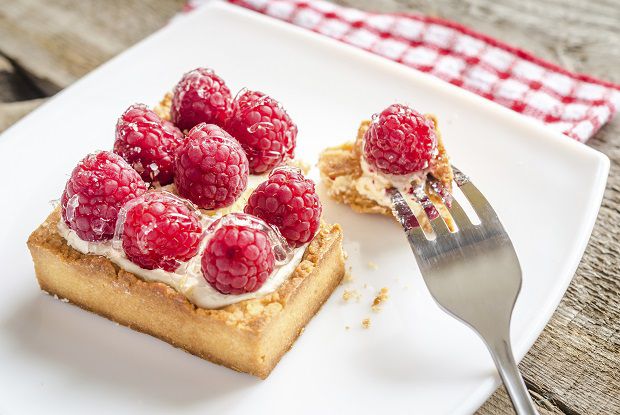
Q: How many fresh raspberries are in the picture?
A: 9